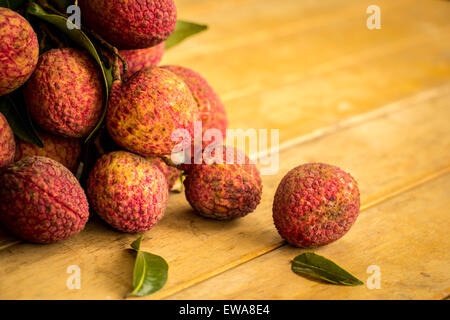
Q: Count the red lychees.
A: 13